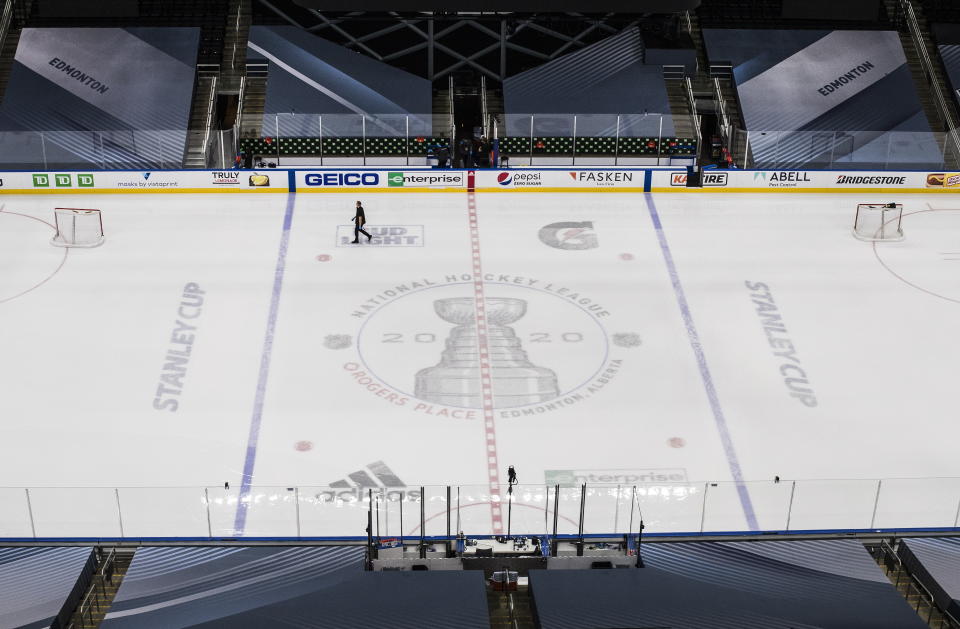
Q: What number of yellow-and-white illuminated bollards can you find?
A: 0